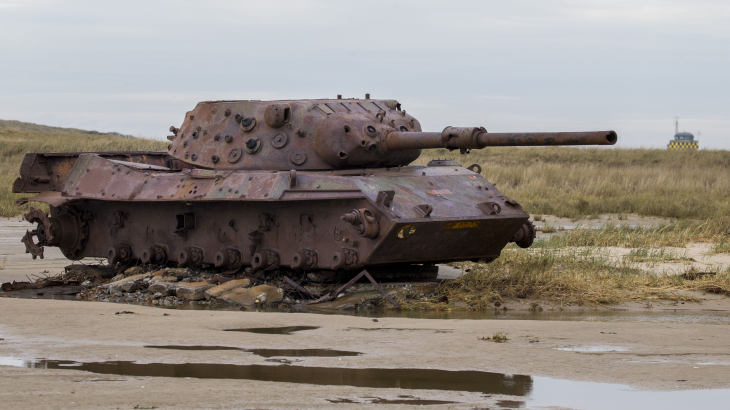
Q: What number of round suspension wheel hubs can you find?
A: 7